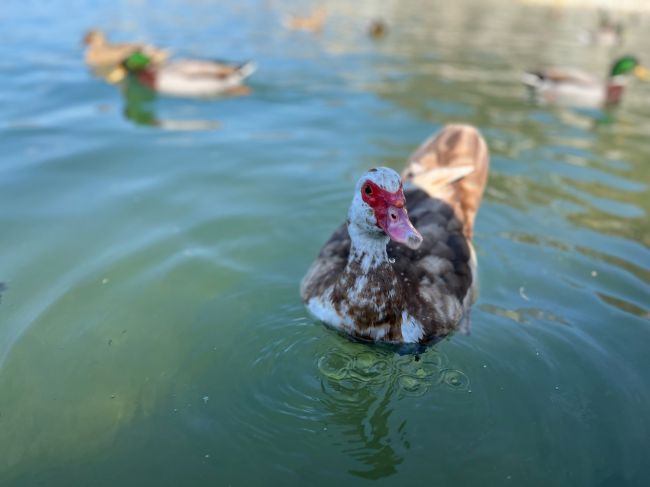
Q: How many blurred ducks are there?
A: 6